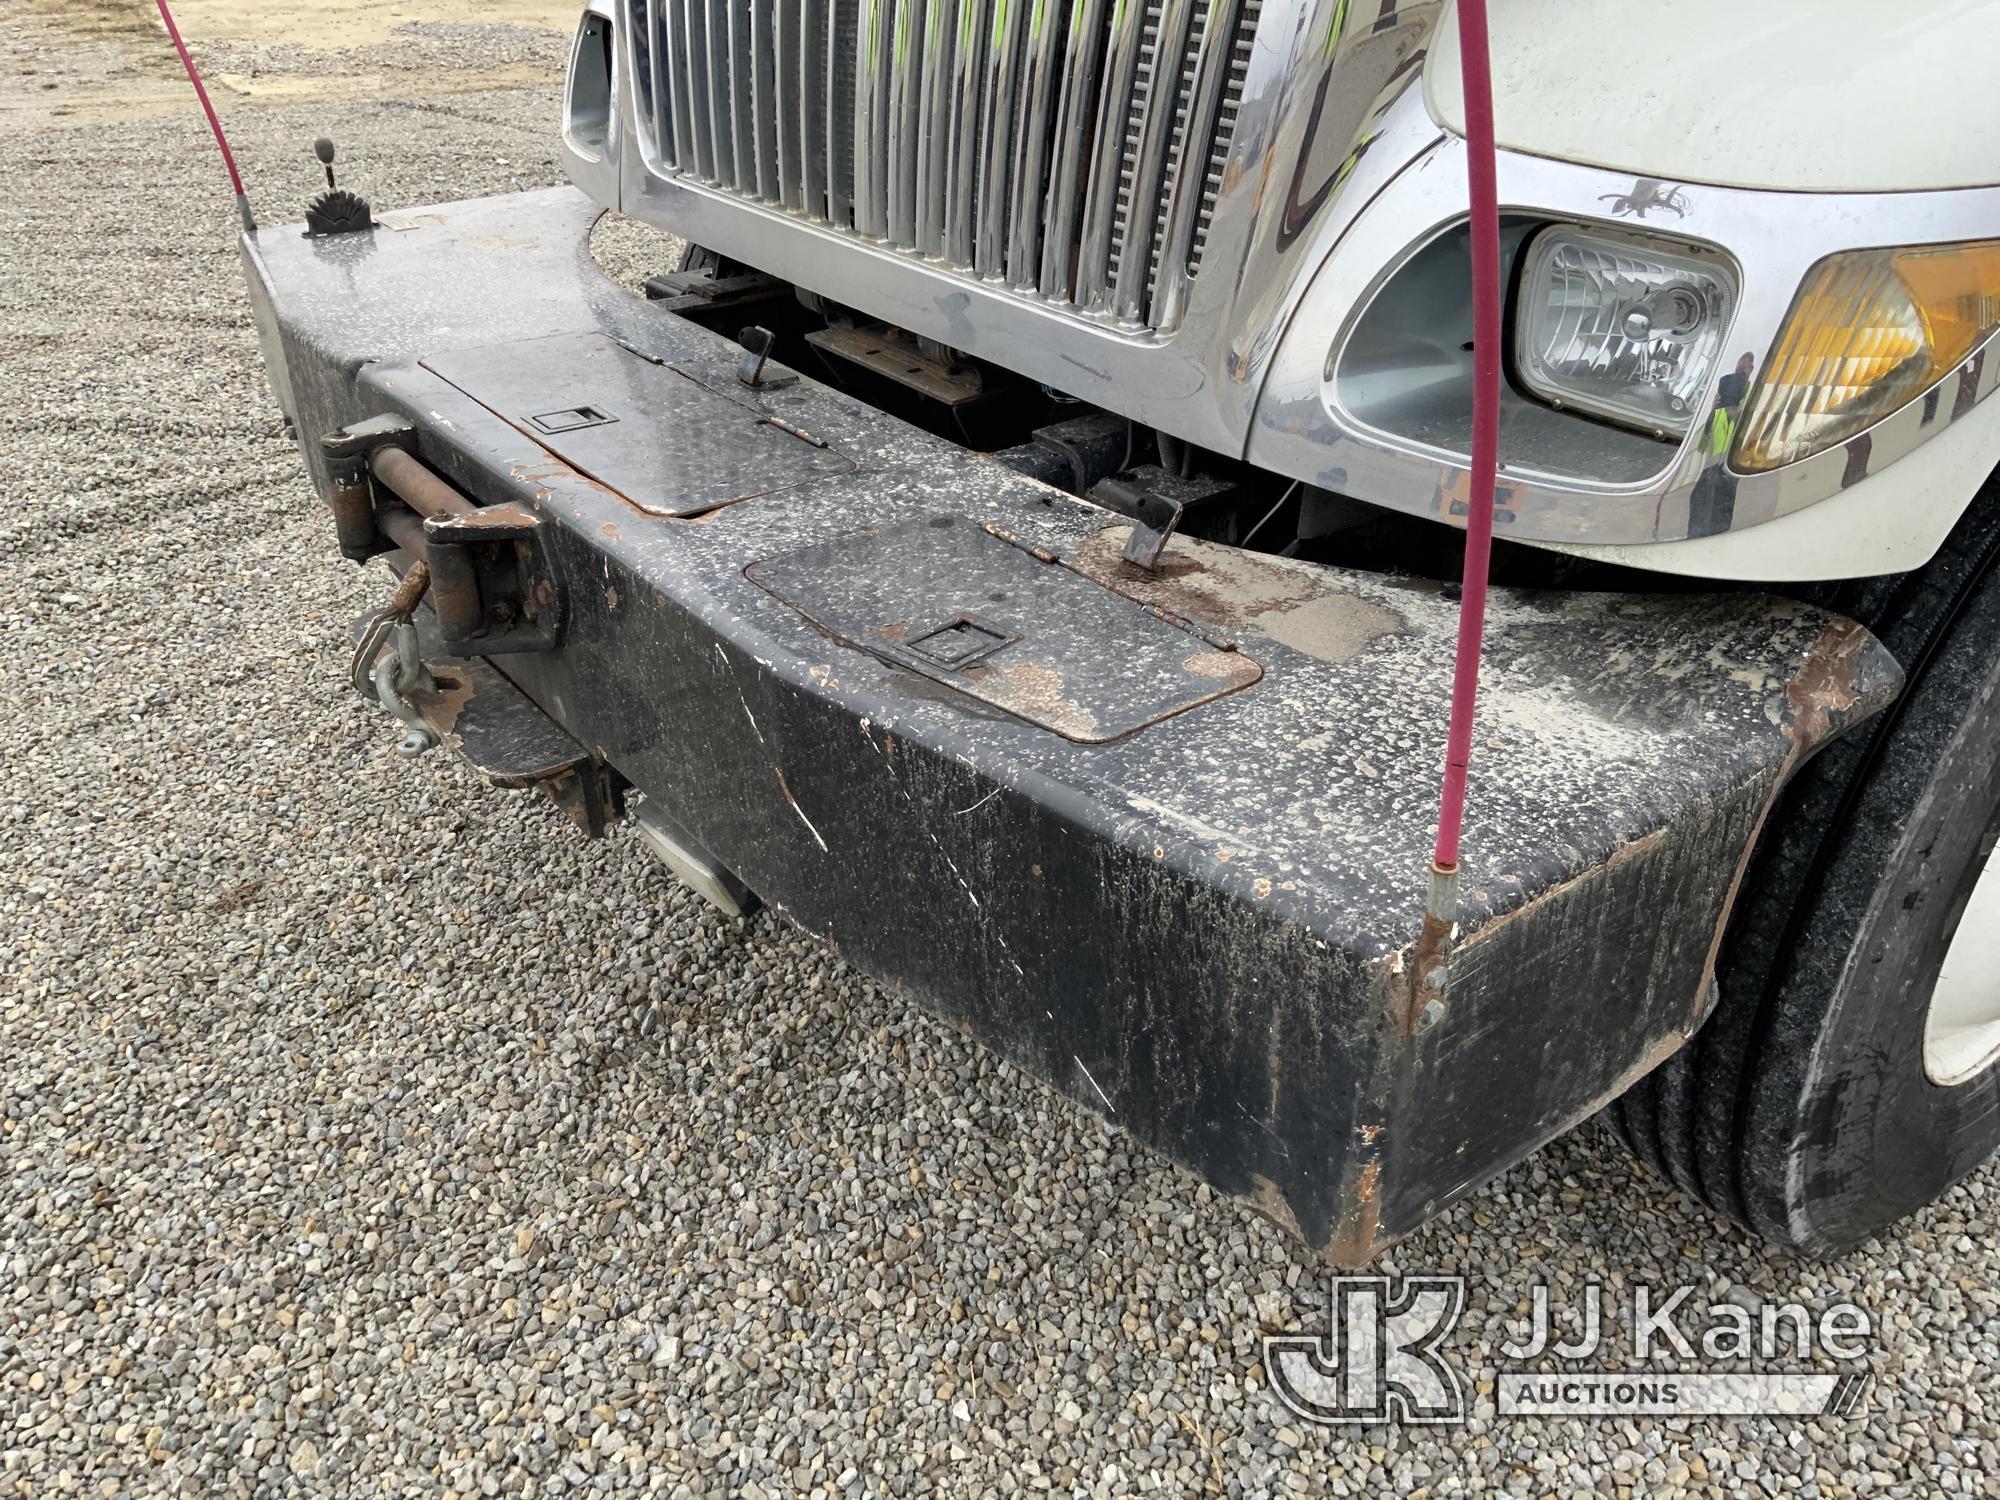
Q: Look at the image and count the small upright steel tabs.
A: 2